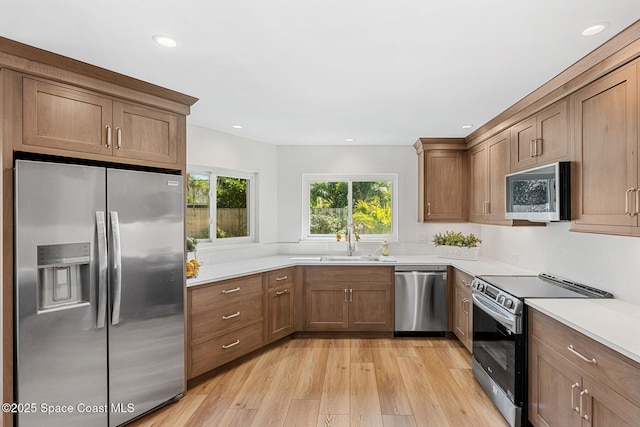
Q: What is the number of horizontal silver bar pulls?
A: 7